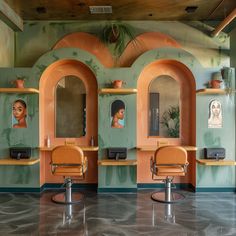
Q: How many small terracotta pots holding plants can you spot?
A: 3